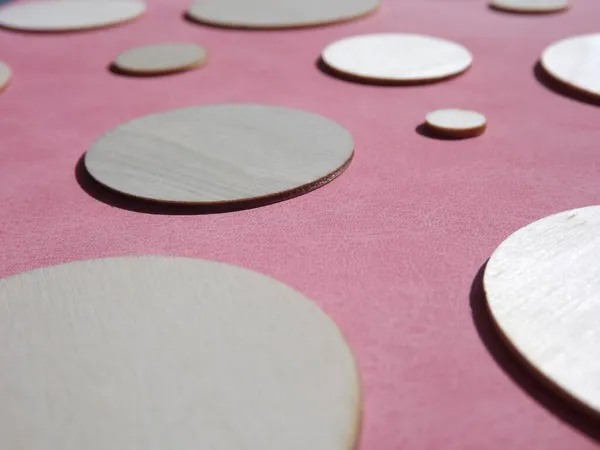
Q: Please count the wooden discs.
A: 11